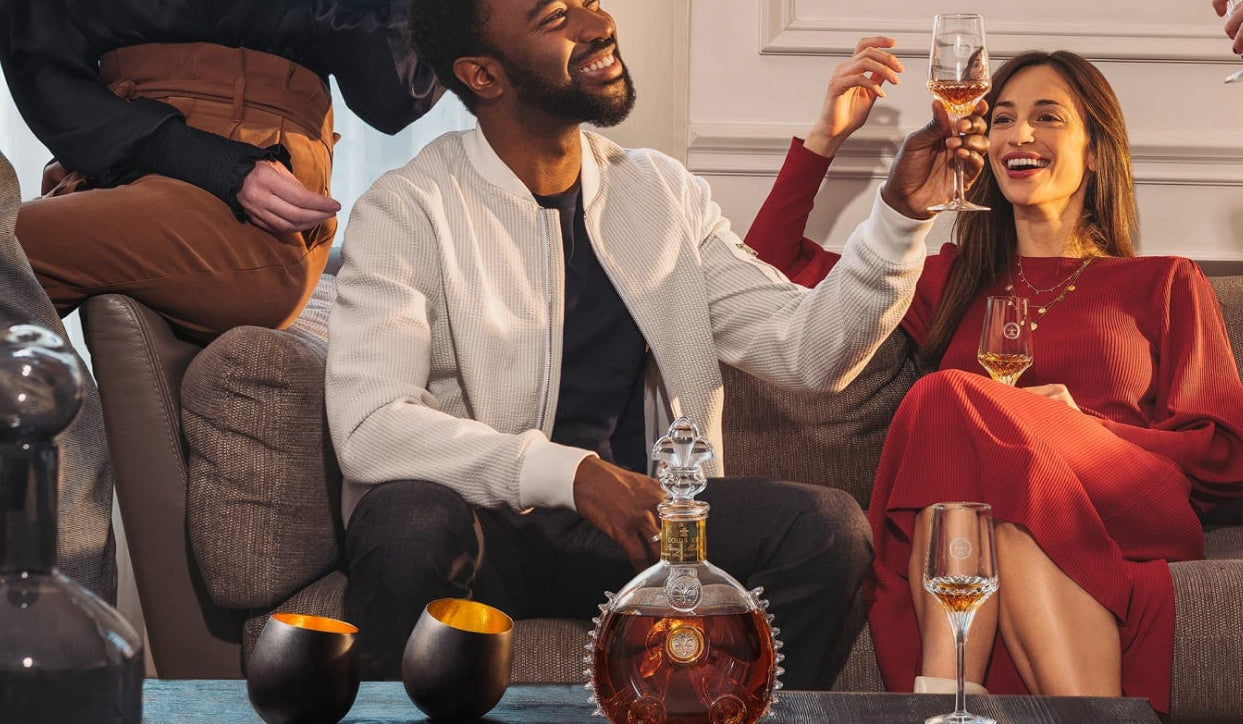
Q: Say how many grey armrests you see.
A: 1